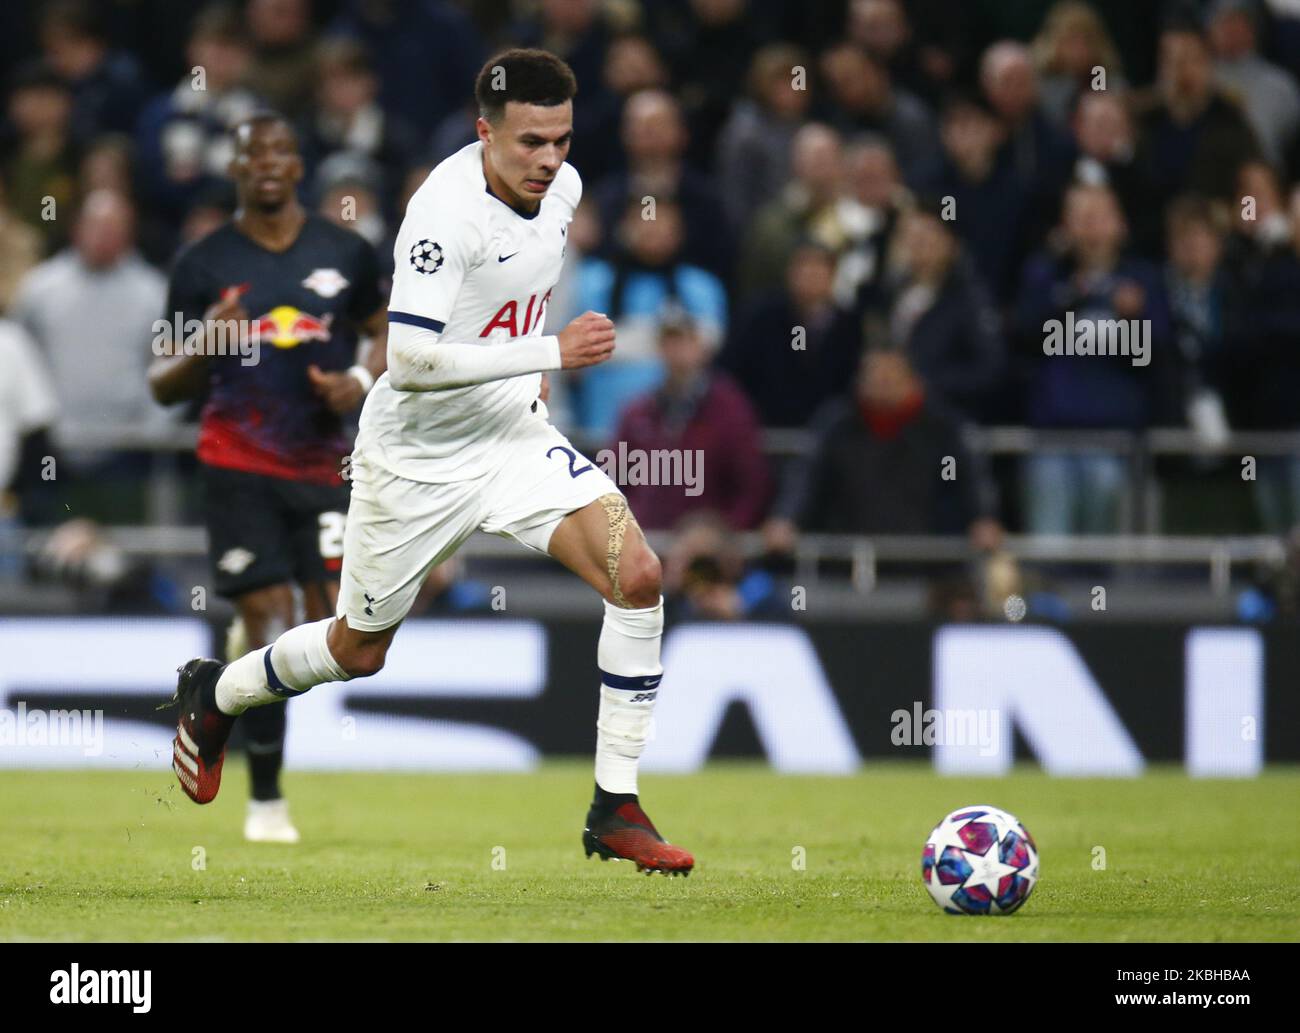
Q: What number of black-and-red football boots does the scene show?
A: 2